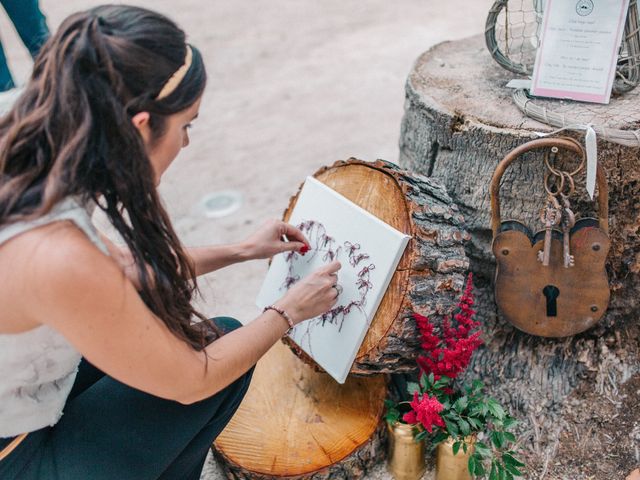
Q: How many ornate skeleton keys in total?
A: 2